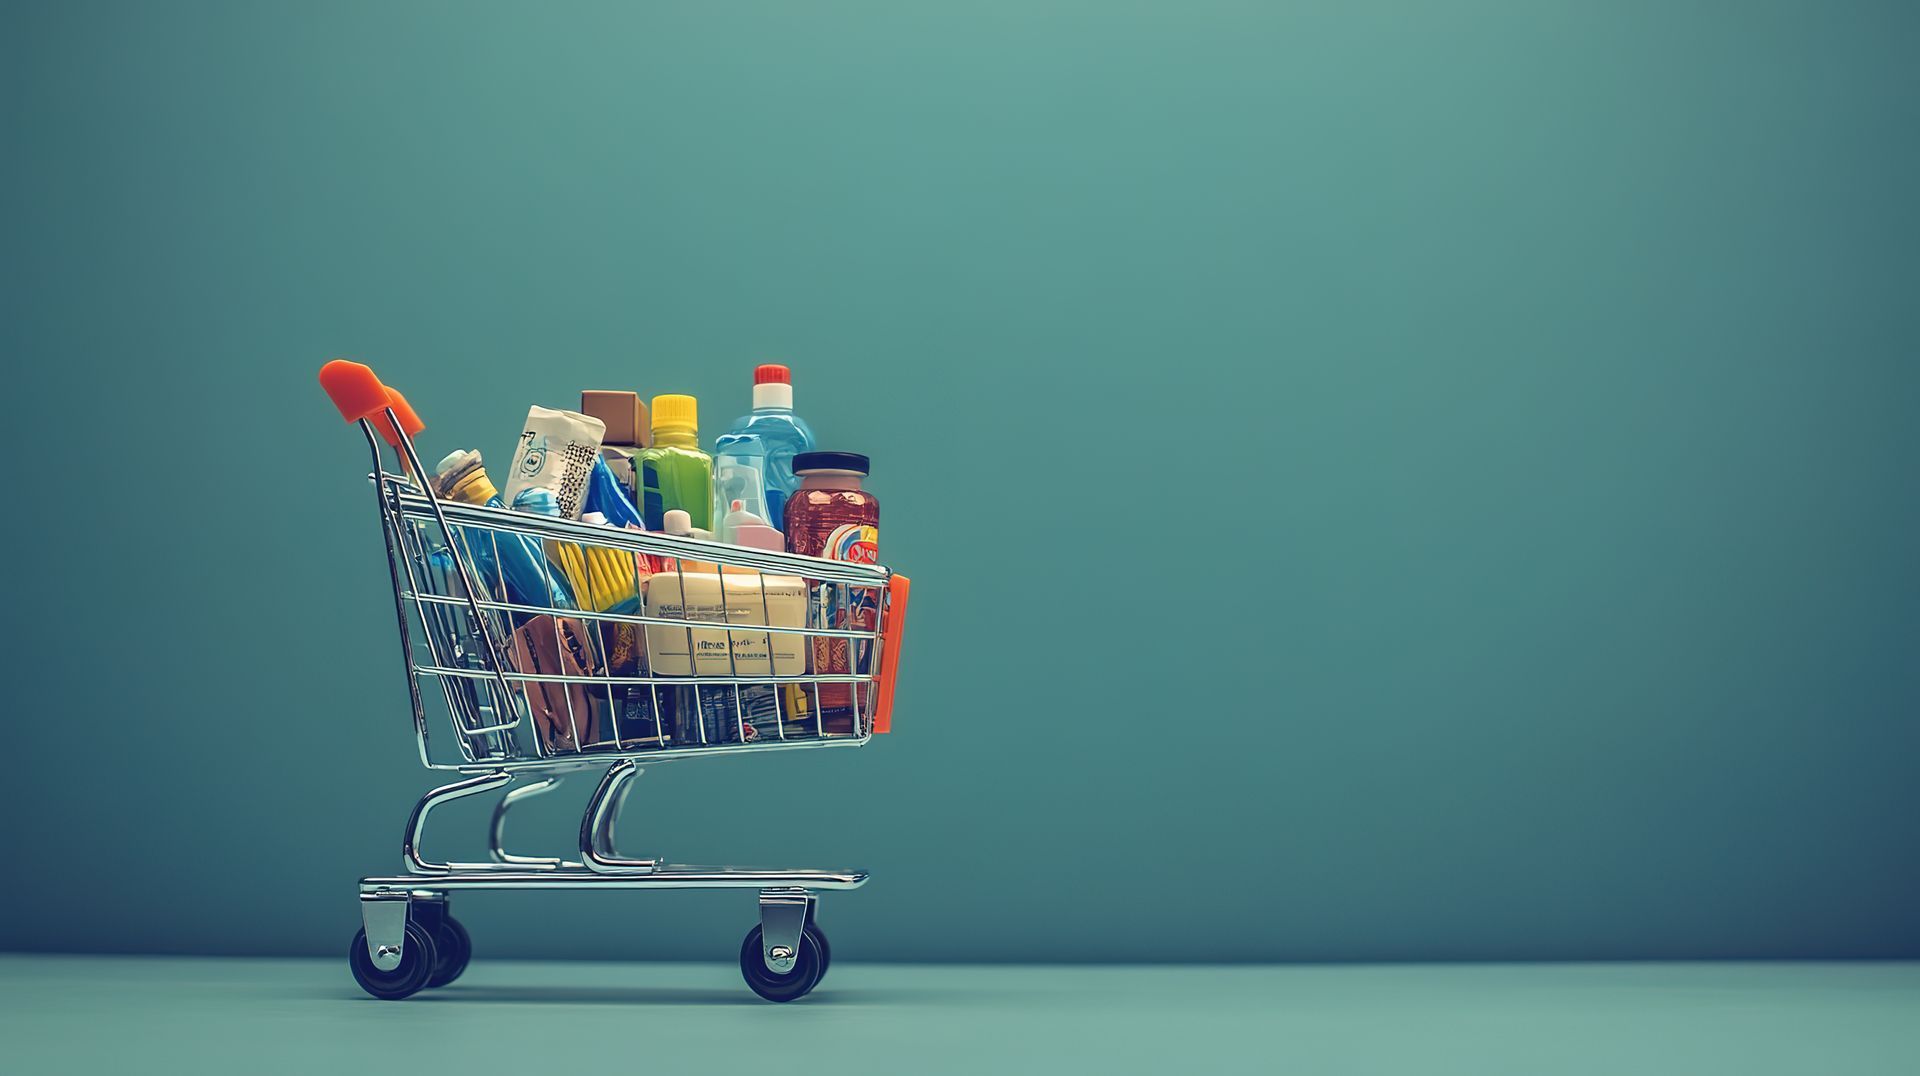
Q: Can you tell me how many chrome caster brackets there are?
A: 2